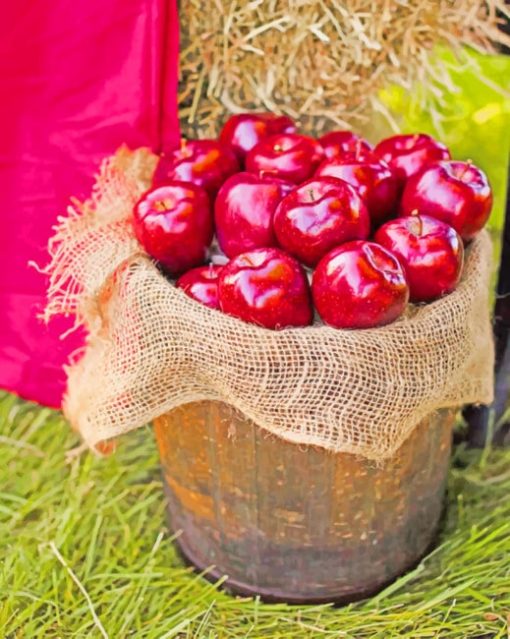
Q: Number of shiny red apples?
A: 14